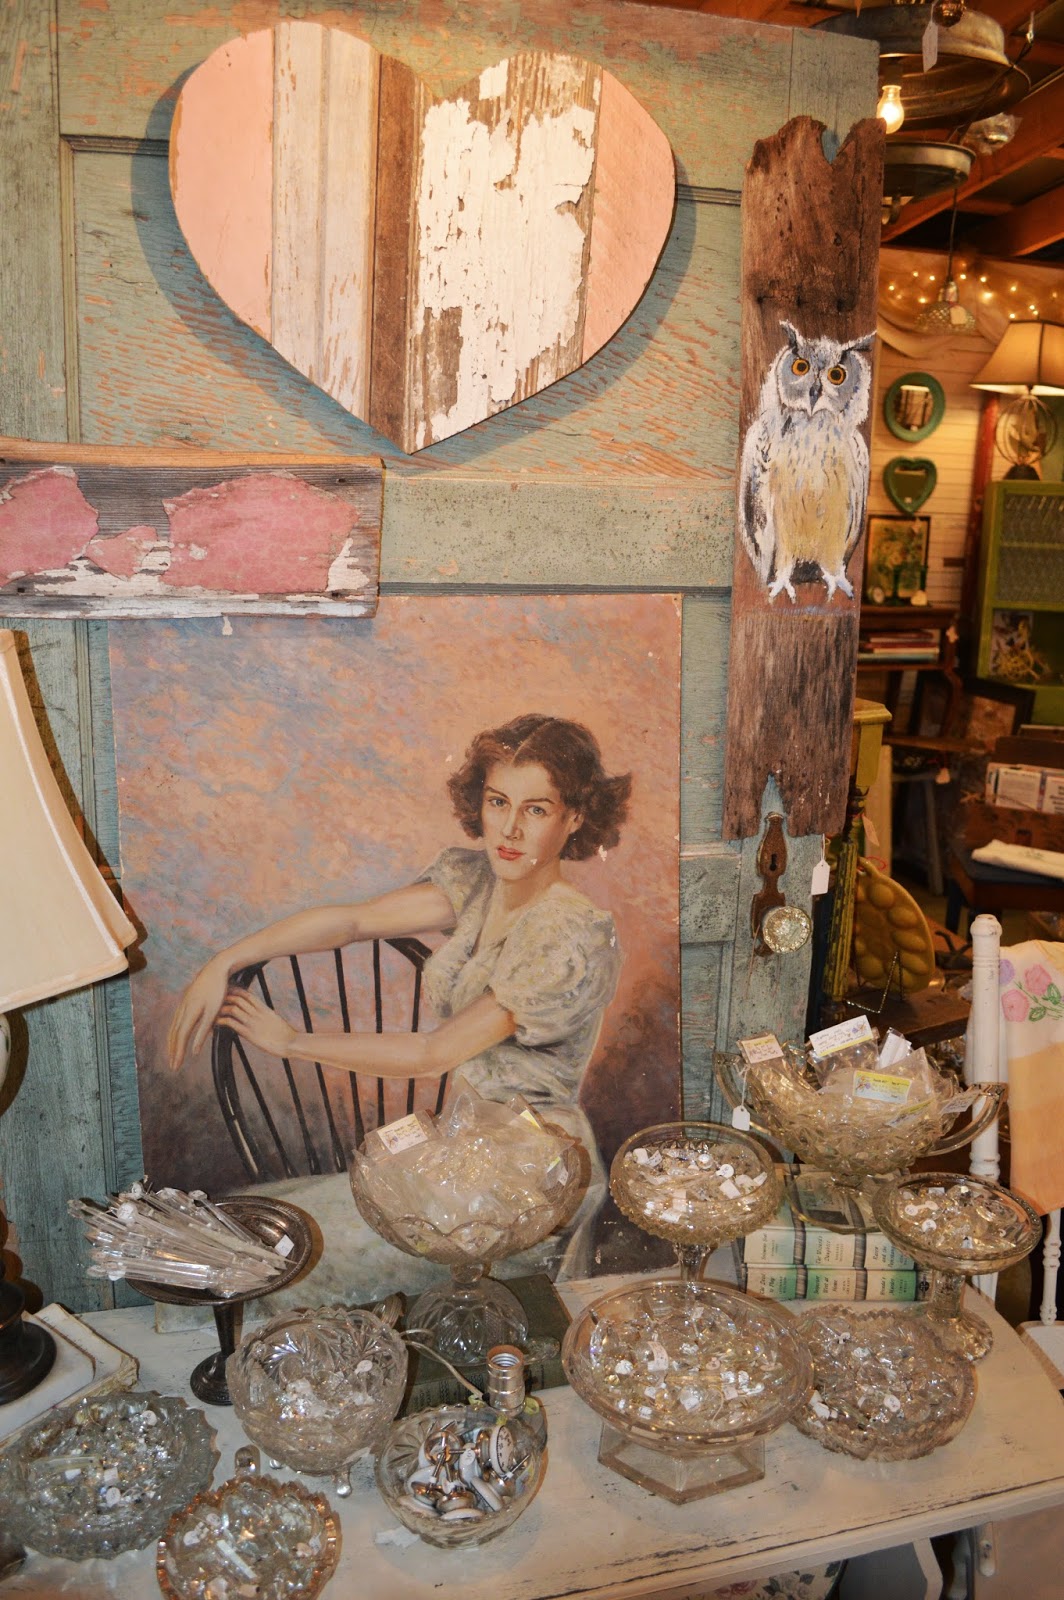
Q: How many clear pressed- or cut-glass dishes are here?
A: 10